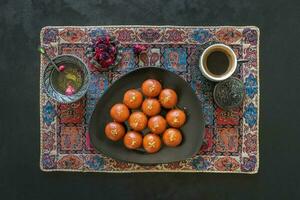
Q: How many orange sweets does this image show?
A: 12